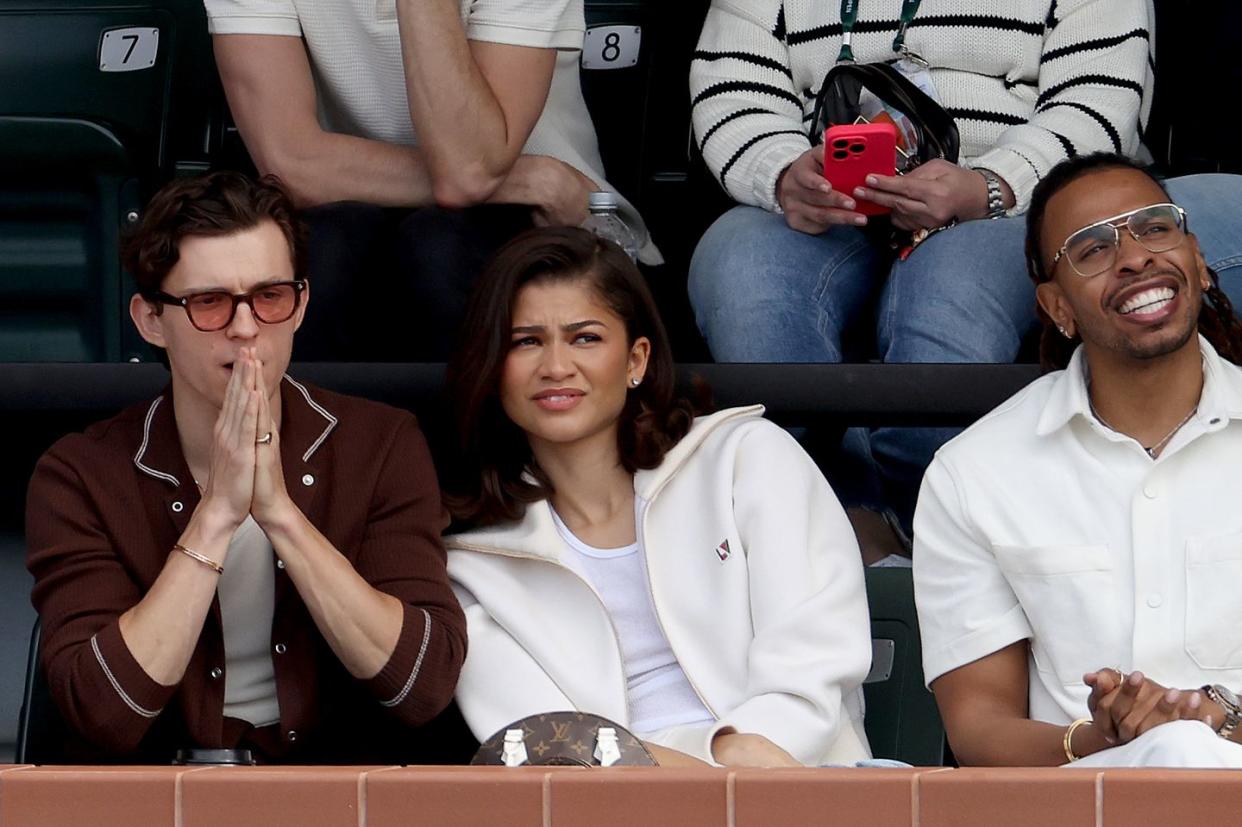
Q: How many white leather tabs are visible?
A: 2